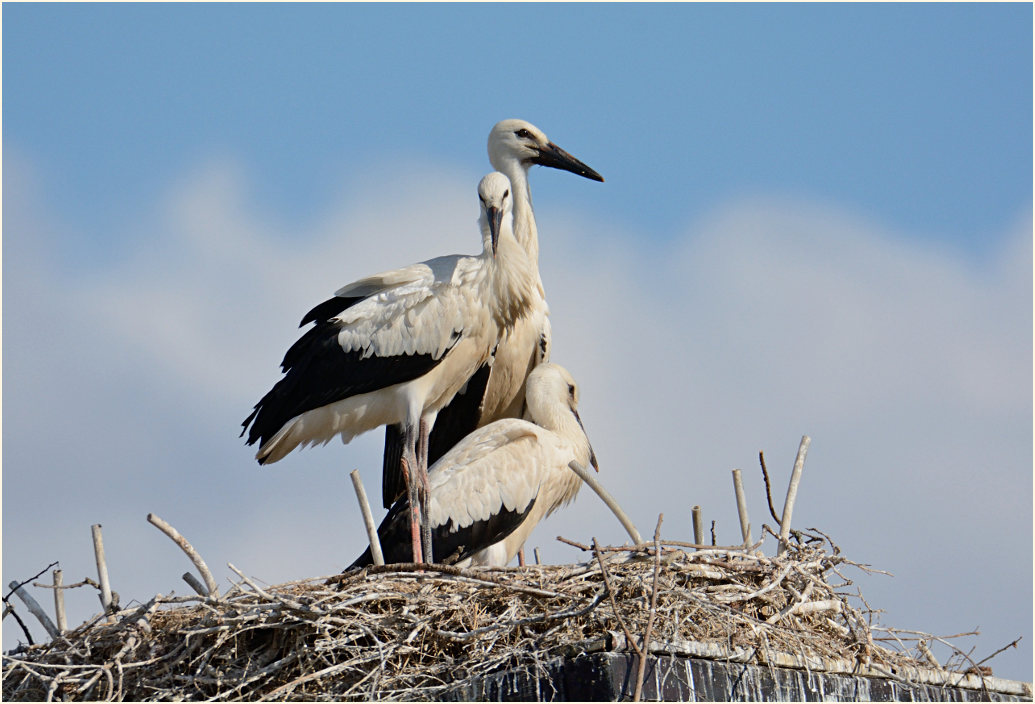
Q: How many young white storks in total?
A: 3